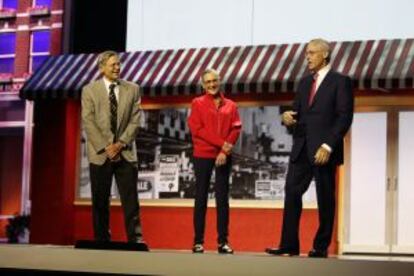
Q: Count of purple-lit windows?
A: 4